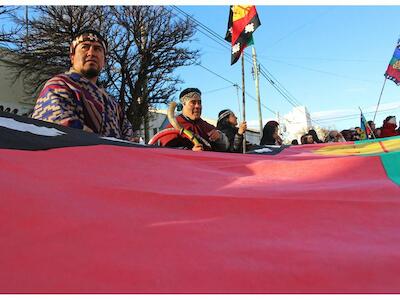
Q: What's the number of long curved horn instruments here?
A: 1